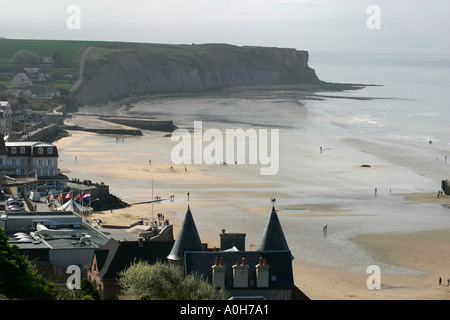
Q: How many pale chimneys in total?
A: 3